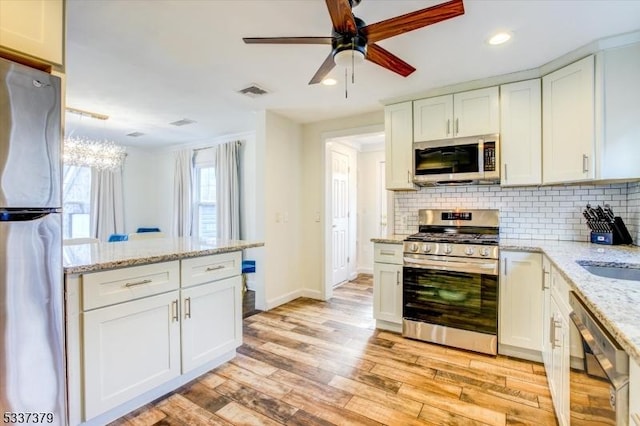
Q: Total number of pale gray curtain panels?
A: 3